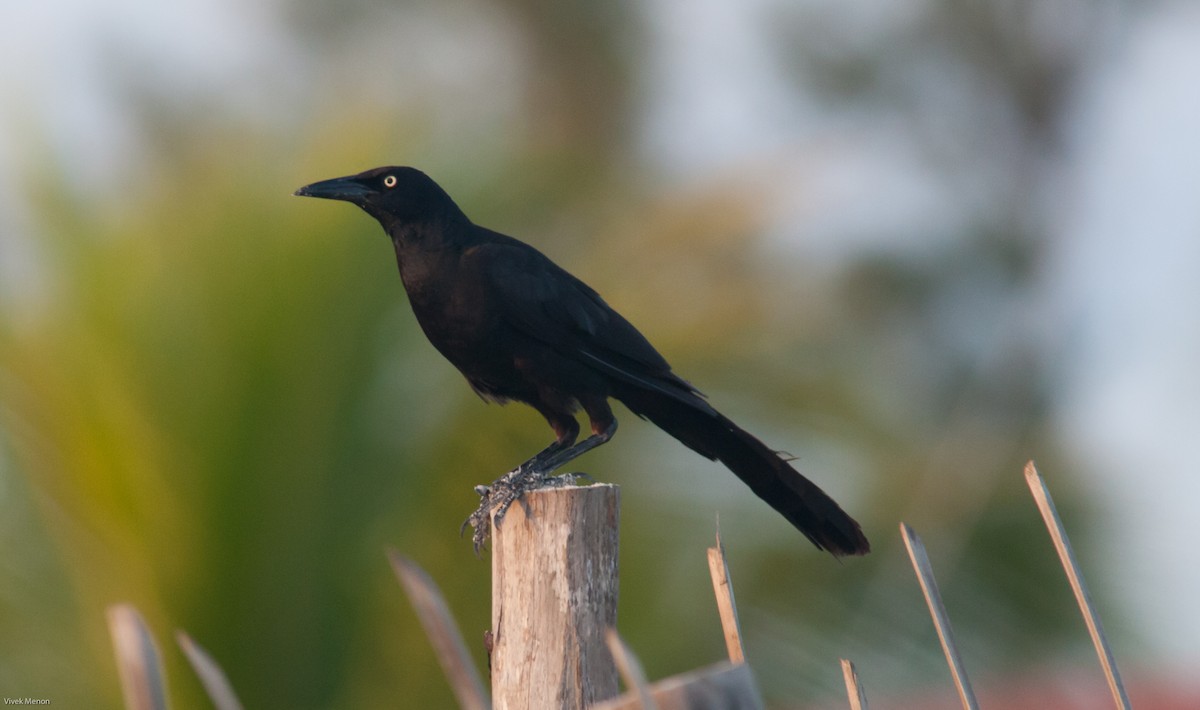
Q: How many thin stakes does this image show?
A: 8